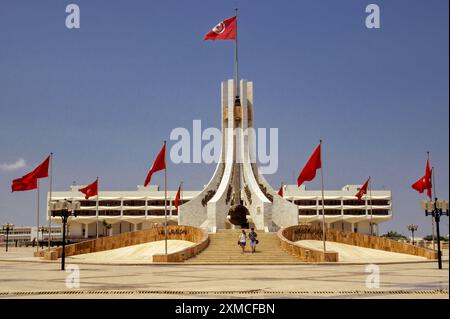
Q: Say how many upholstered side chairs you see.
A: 0